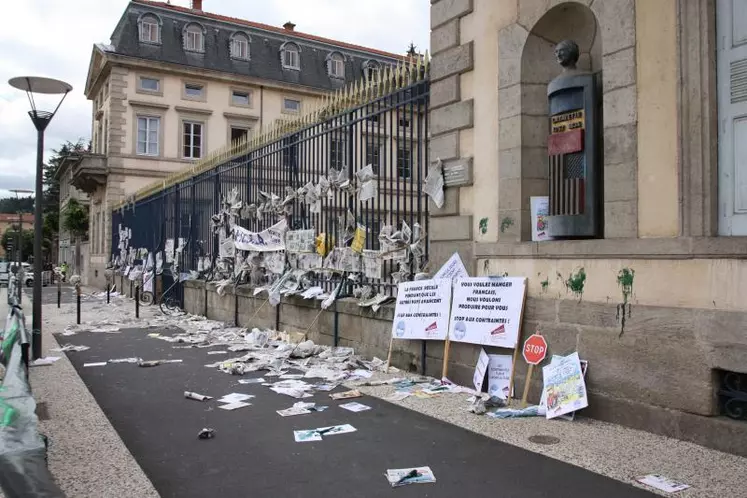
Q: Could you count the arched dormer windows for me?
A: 6